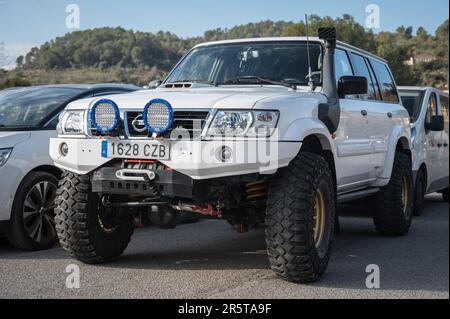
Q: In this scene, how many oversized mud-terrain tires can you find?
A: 3